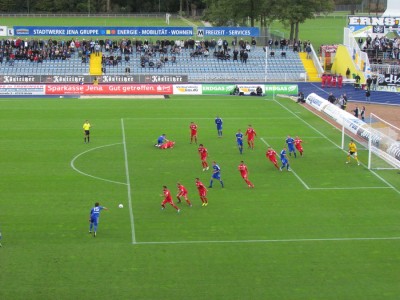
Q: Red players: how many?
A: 10